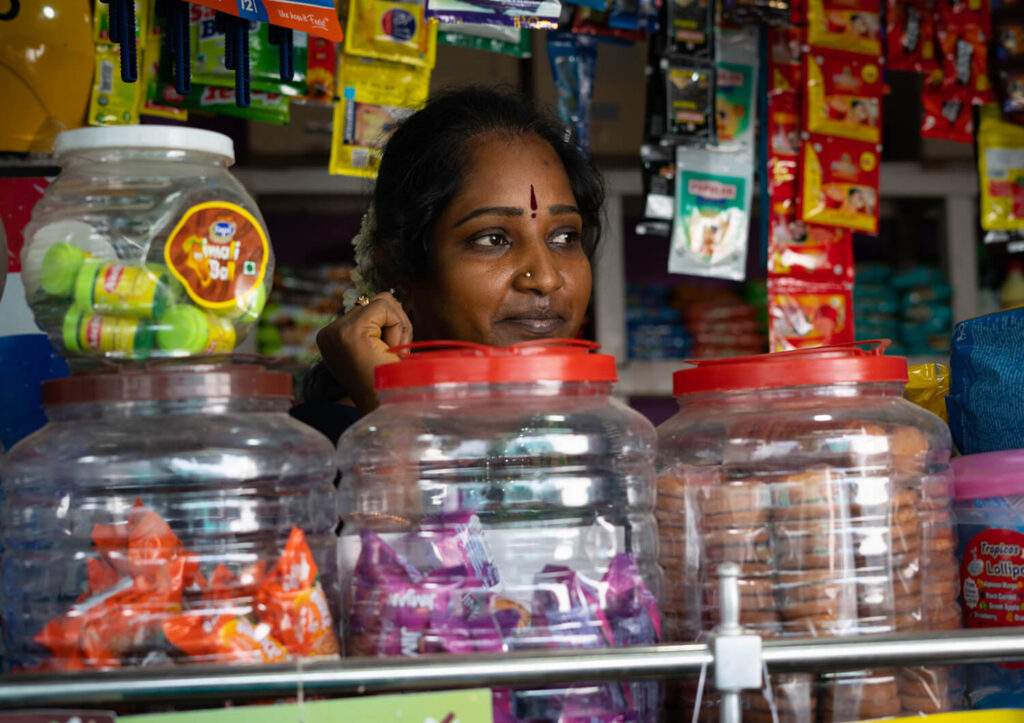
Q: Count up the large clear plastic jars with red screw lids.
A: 2